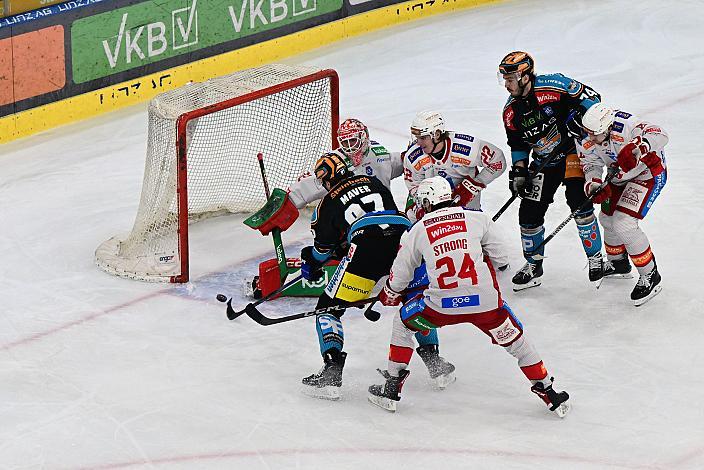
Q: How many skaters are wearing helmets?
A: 6